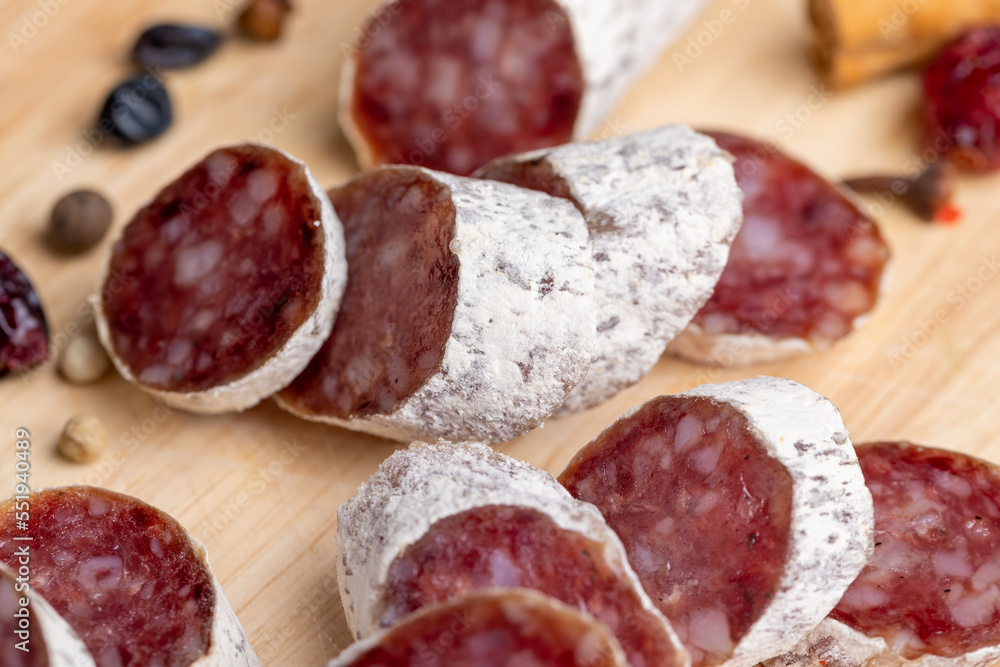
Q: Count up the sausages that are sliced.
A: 11